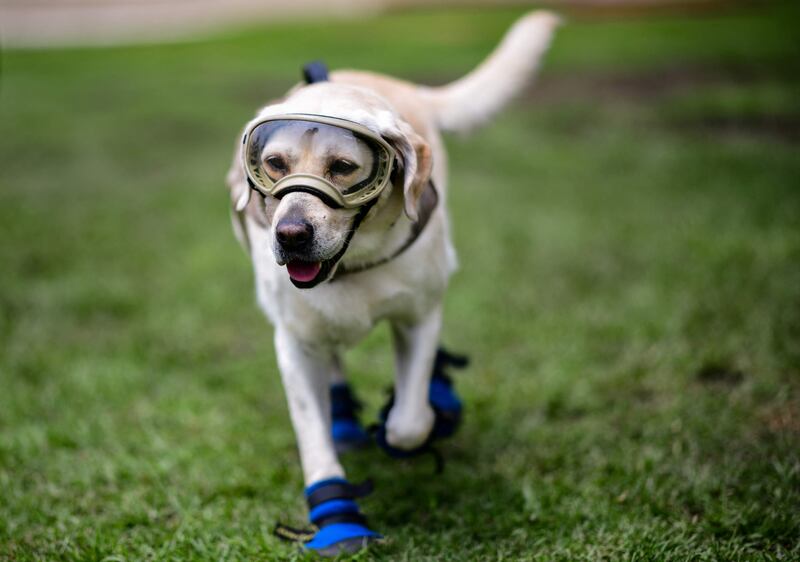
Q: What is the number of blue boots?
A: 4